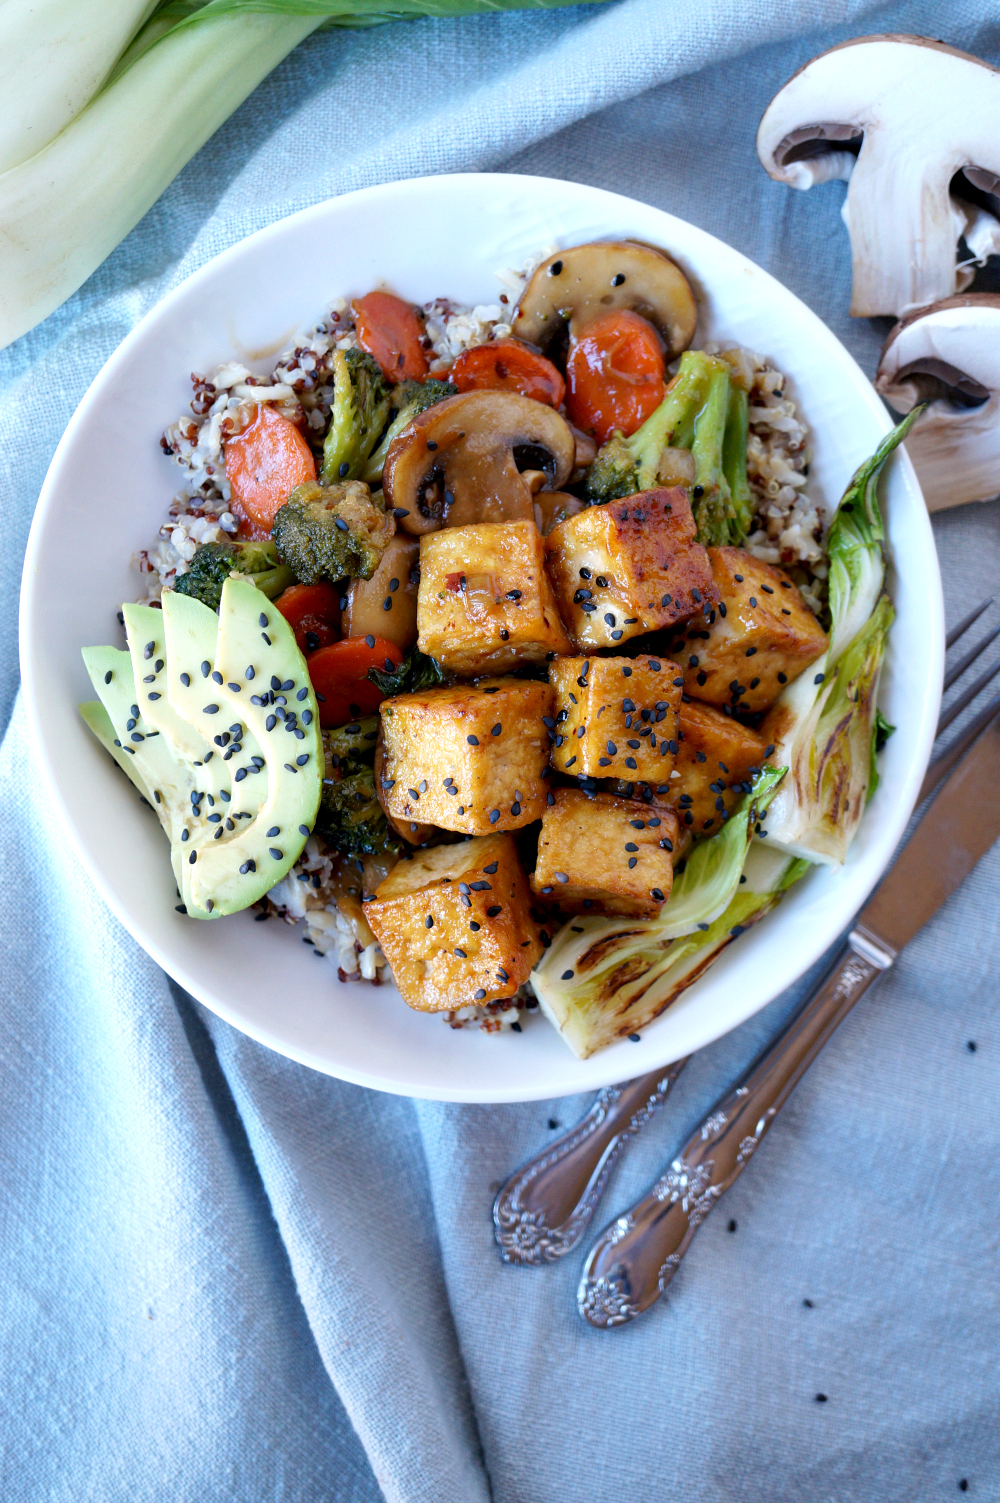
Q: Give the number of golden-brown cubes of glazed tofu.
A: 8